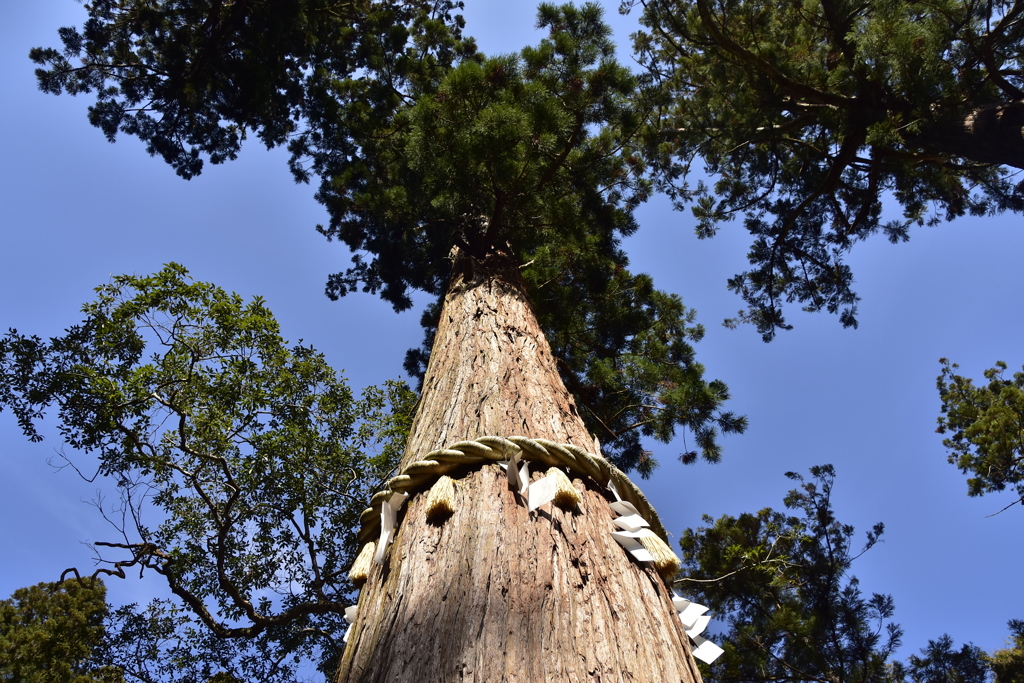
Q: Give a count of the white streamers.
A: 5